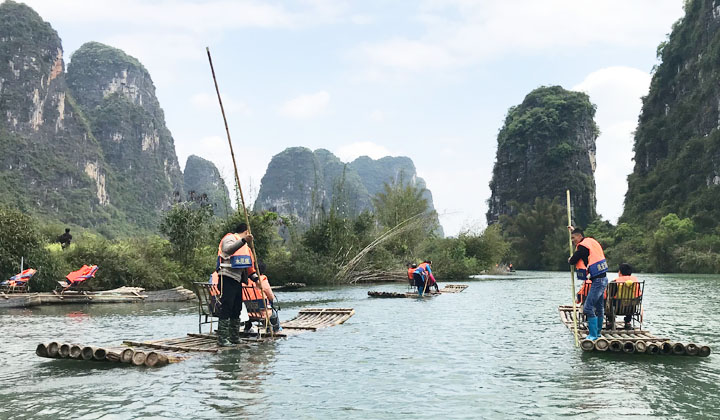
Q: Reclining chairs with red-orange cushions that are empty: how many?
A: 2